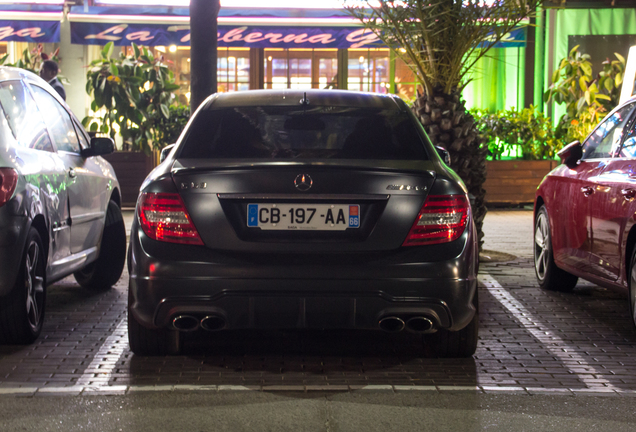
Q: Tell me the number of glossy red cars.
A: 1